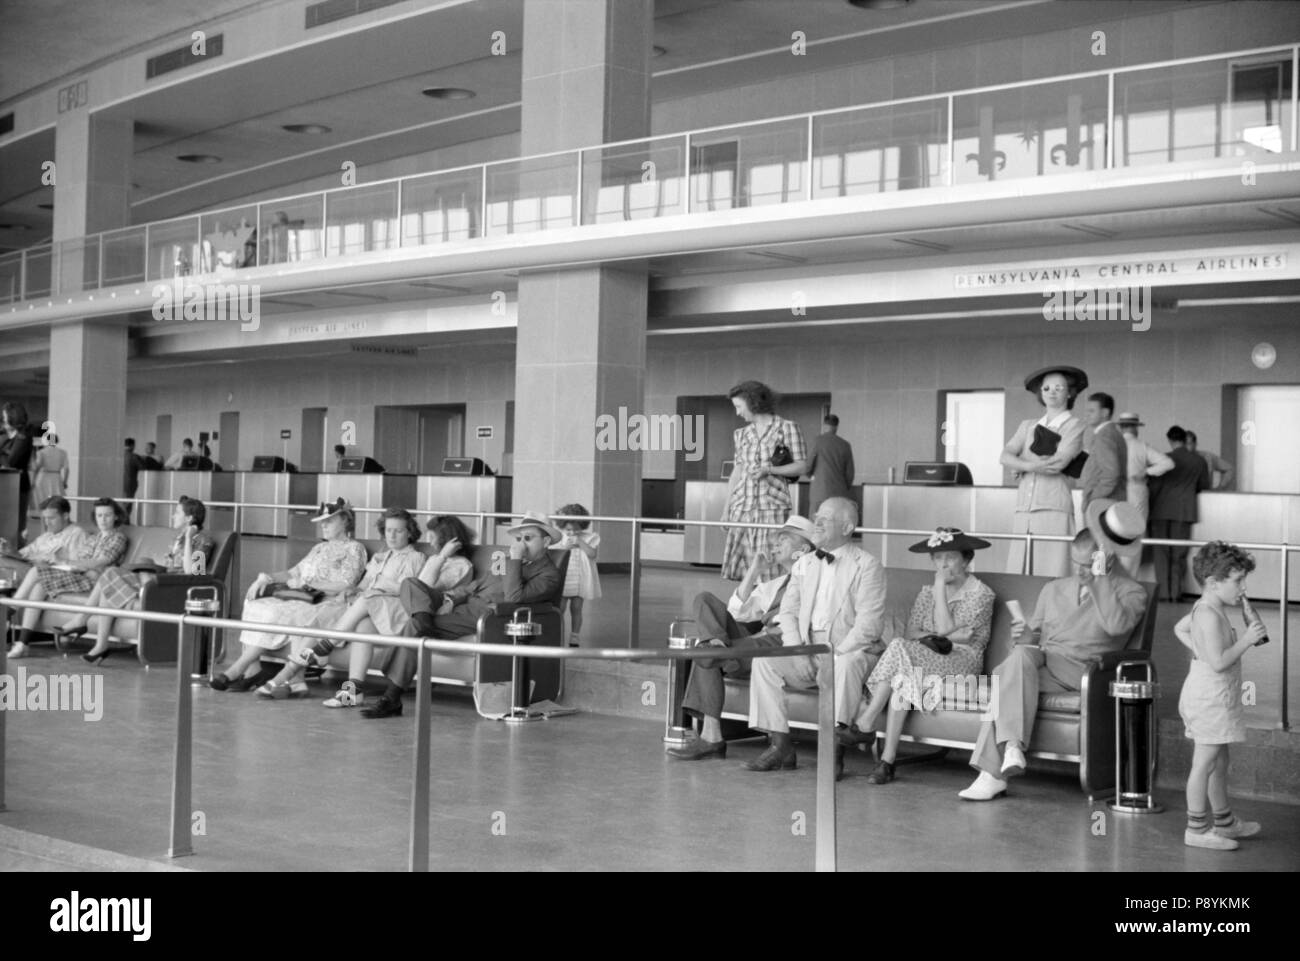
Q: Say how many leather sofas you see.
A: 3